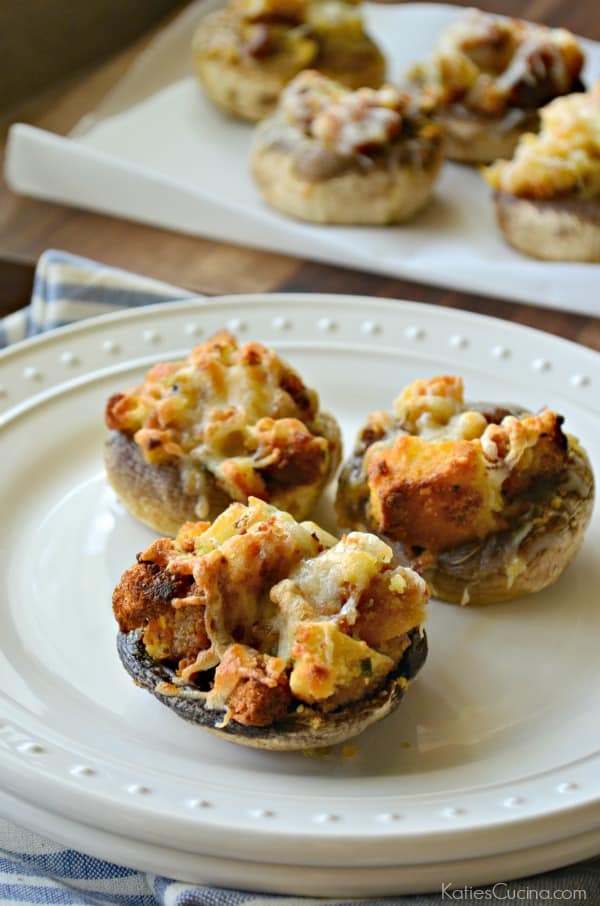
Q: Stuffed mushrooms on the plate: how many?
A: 3